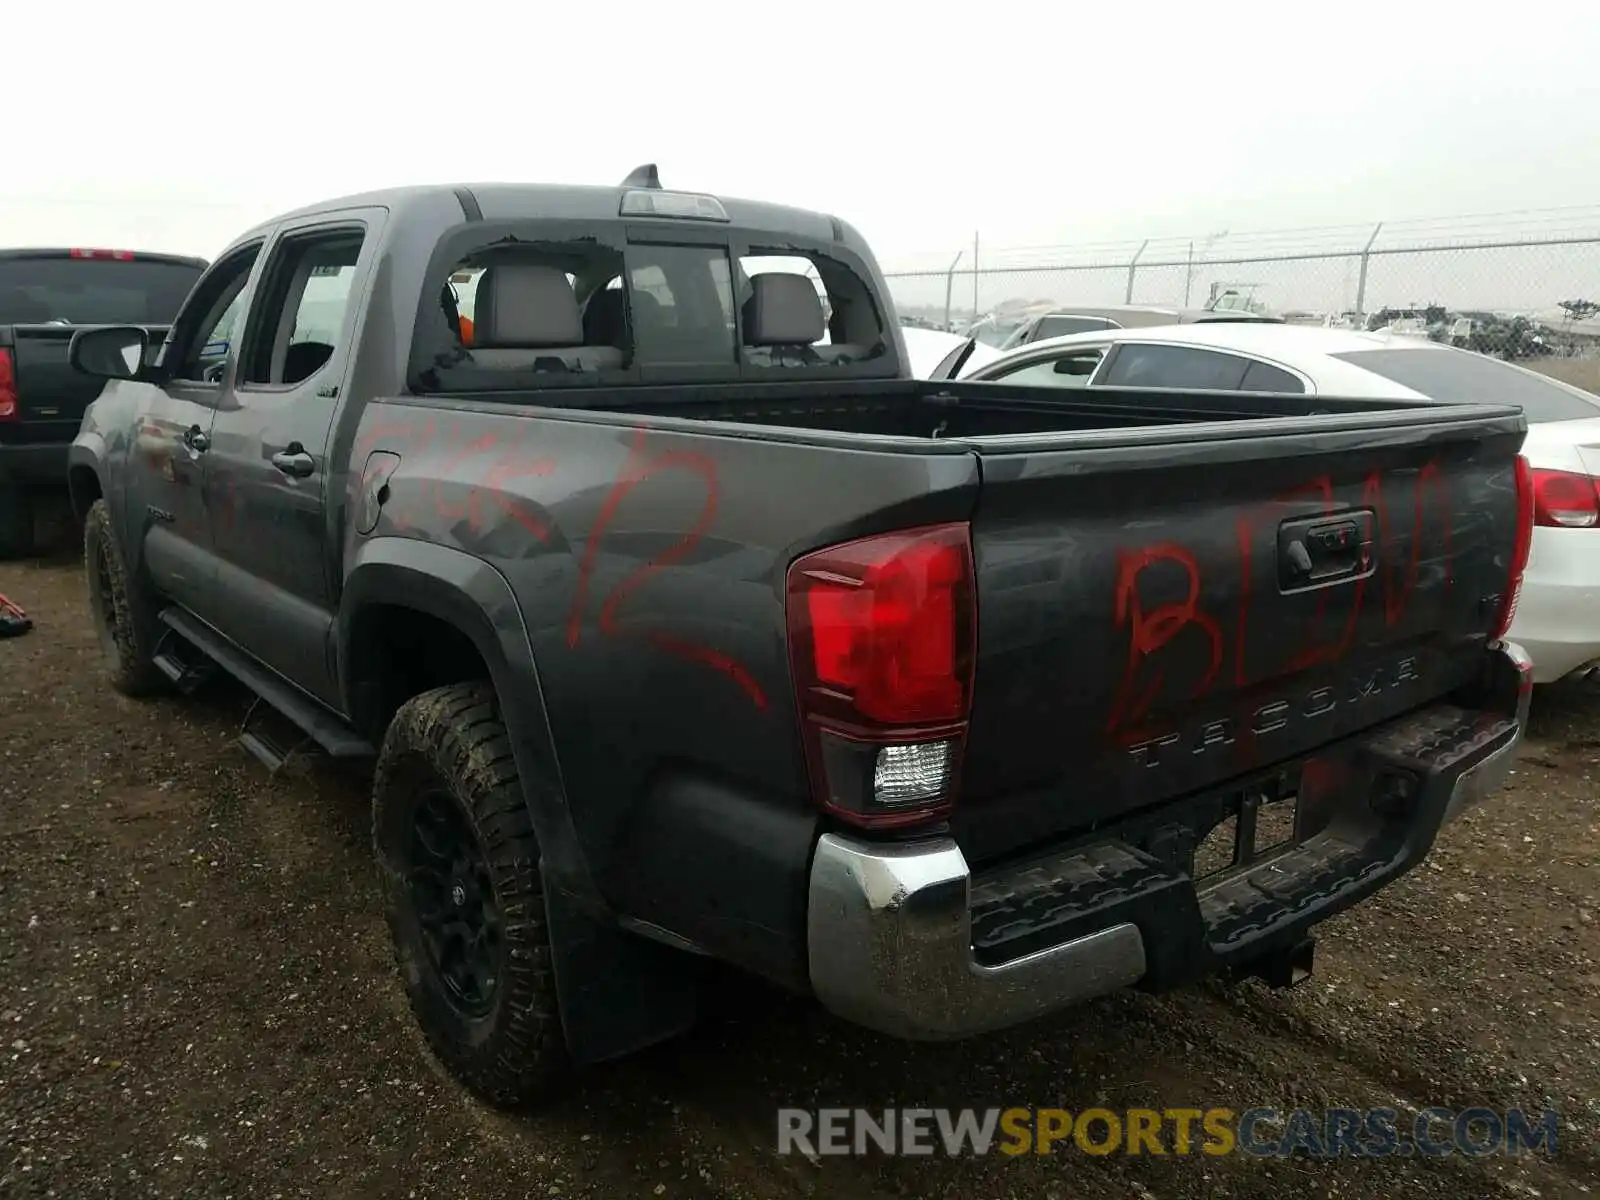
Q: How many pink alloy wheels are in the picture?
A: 0